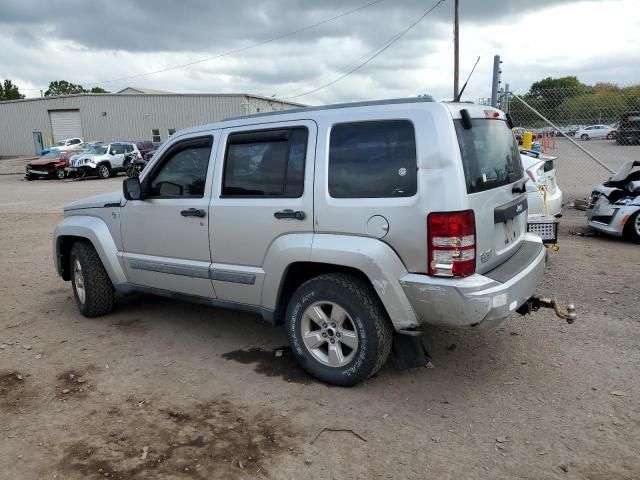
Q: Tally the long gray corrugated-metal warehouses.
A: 1